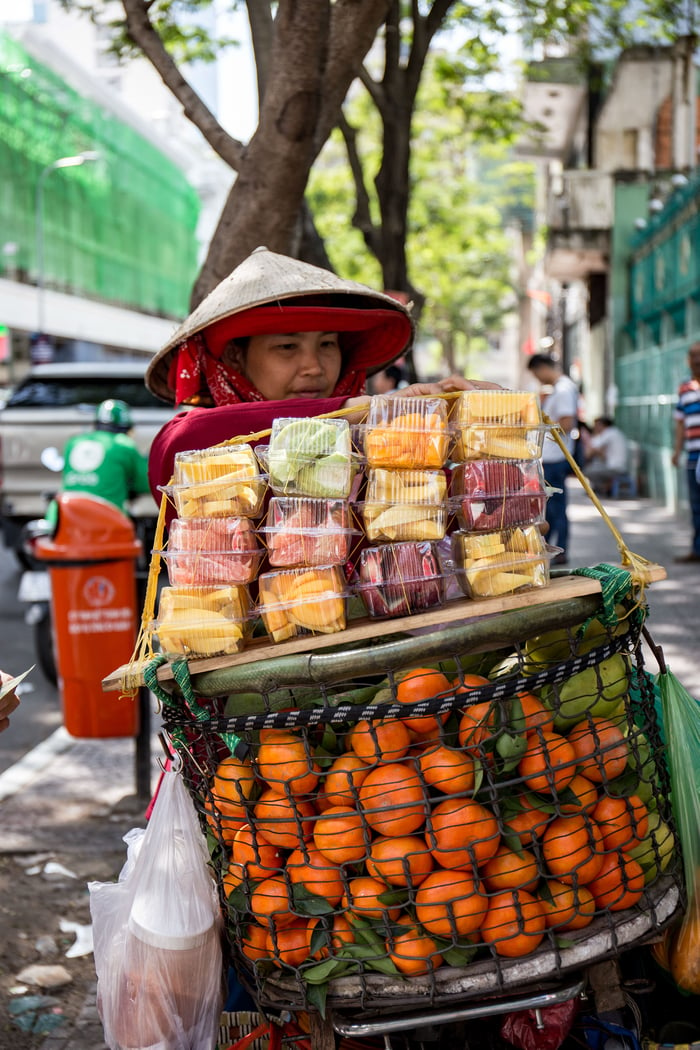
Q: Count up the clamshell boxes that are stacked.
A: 12